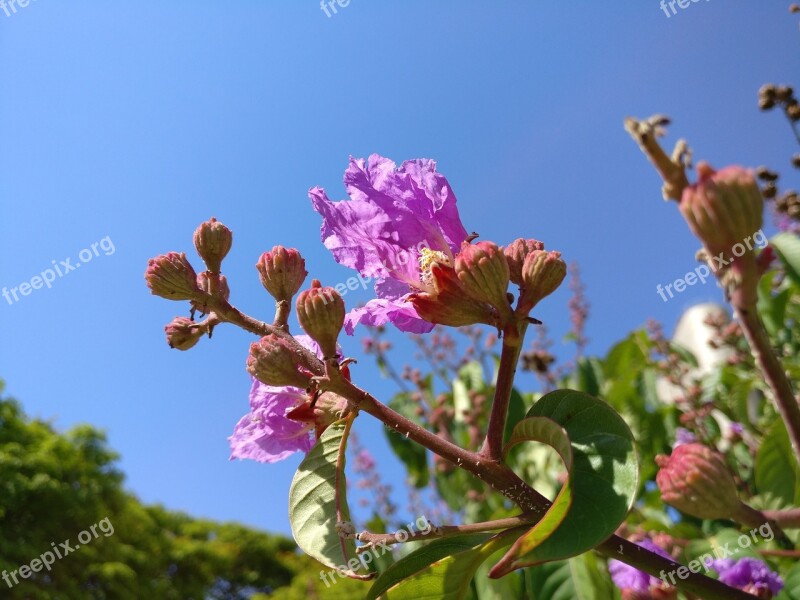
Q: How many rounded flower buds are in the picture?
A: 12